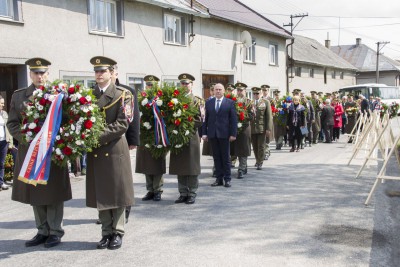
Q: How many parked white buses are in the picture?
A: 1